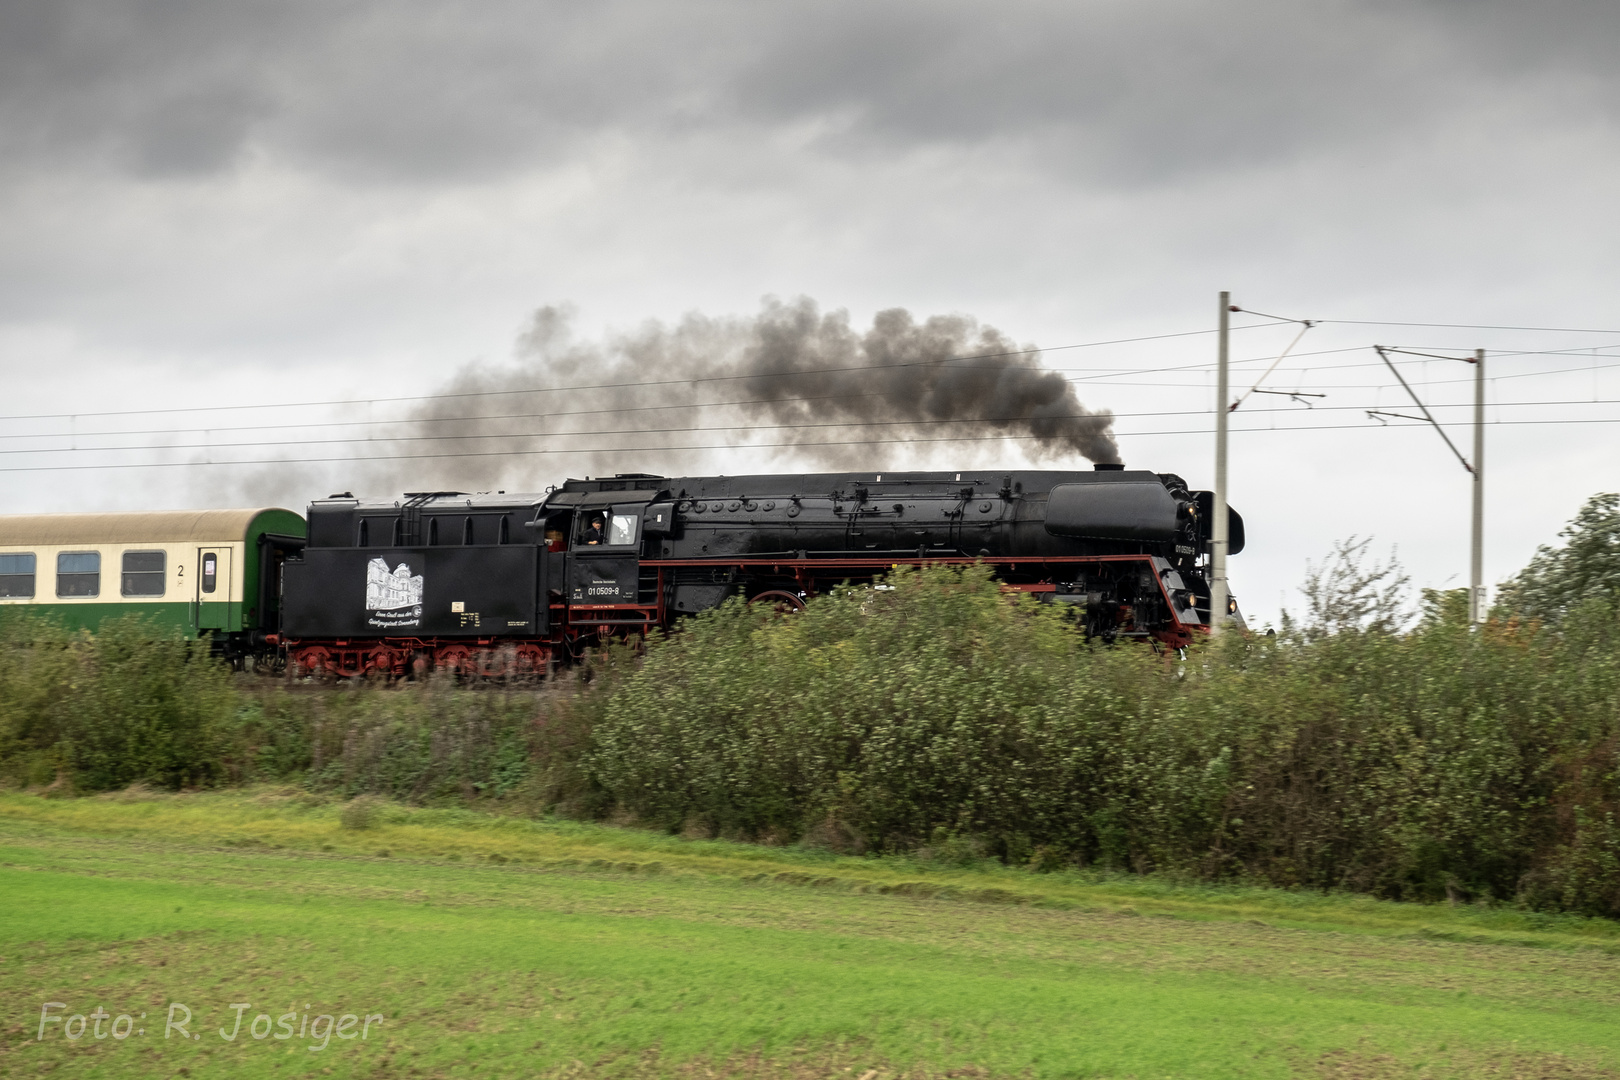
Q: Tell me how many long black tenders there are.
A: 1